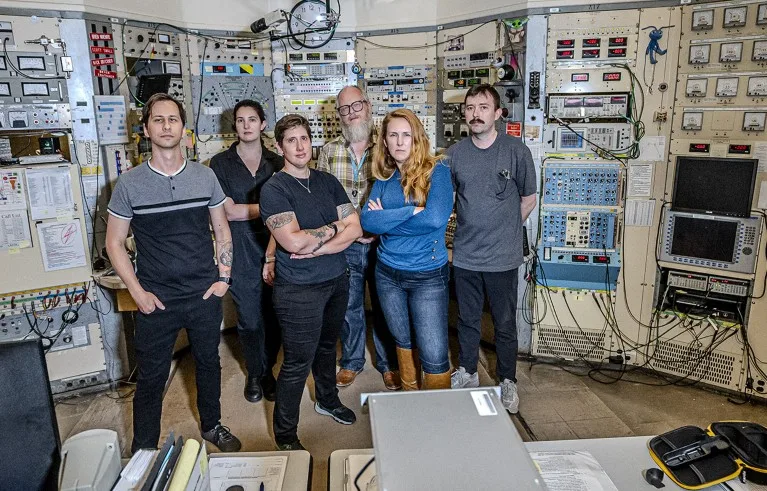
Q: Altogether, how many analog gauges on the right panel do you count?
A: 11